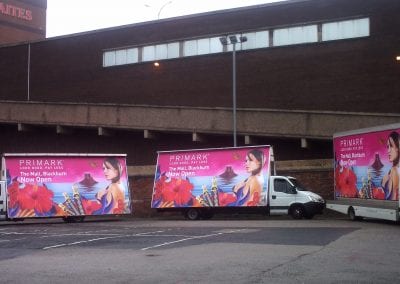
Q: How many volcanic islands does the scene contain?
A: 3